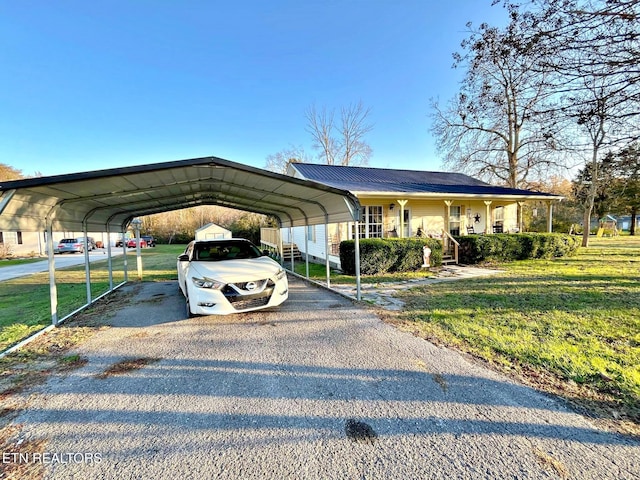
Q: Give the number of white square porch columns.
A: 5